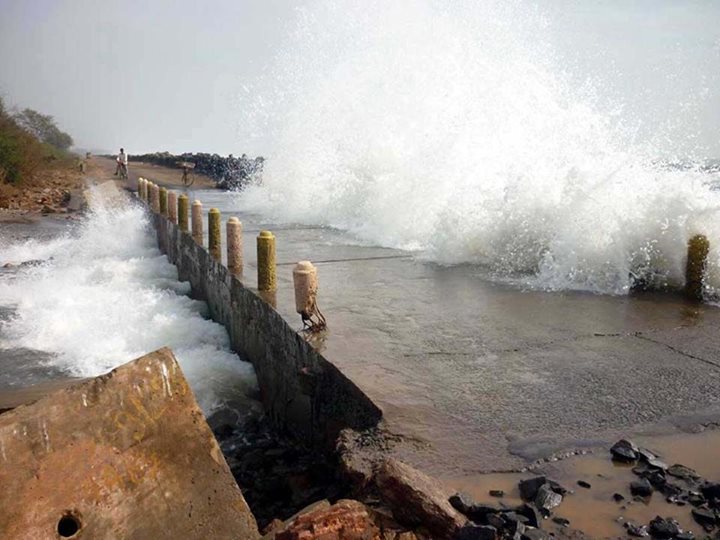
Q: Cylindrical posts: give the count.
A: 13